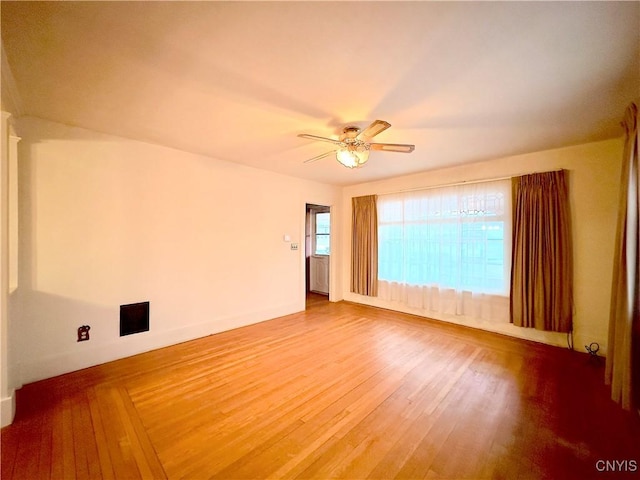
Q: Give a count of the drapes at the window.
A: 2